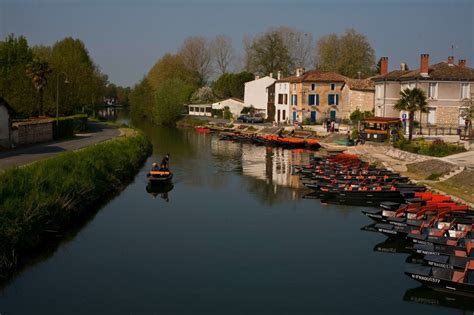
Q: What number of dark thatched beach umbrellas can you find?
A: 0